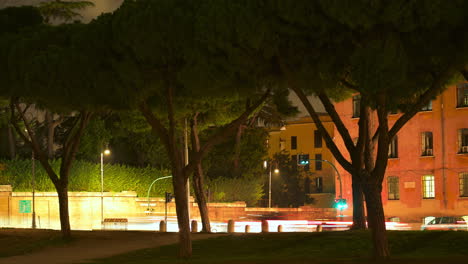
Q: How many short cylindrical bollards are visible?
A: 7